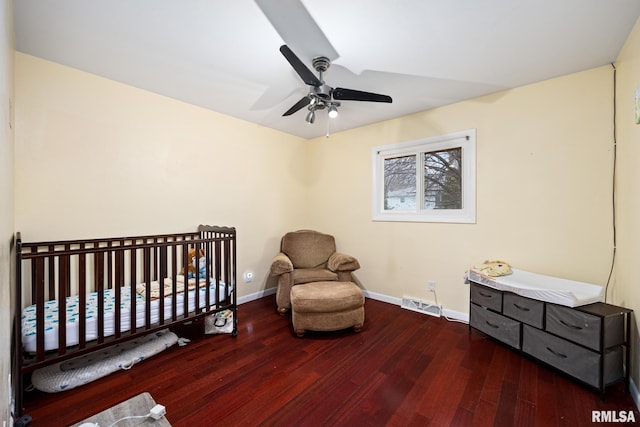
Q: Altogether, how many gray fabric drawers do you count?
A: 5